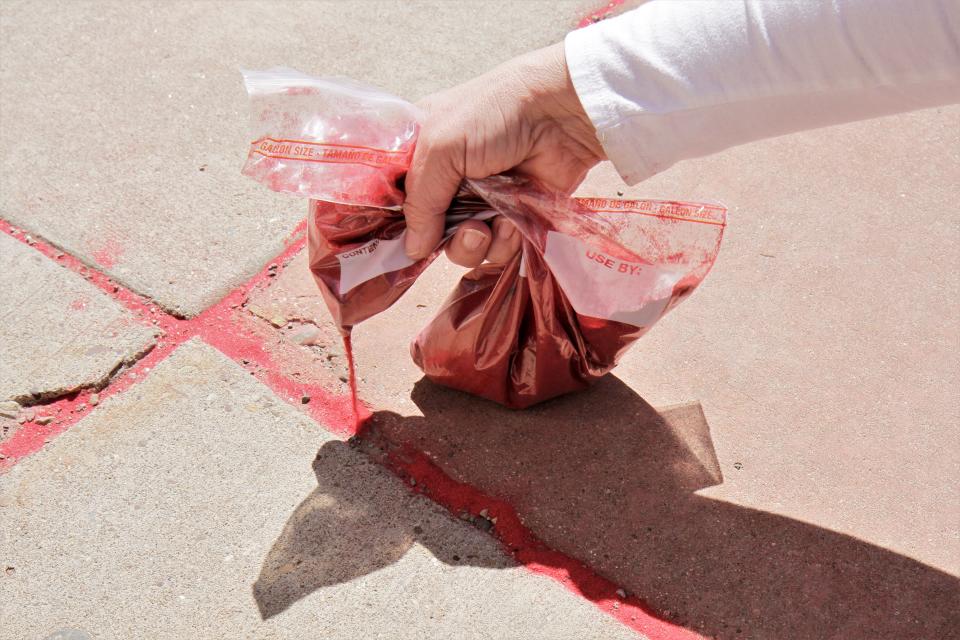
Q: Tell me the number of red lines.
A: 2